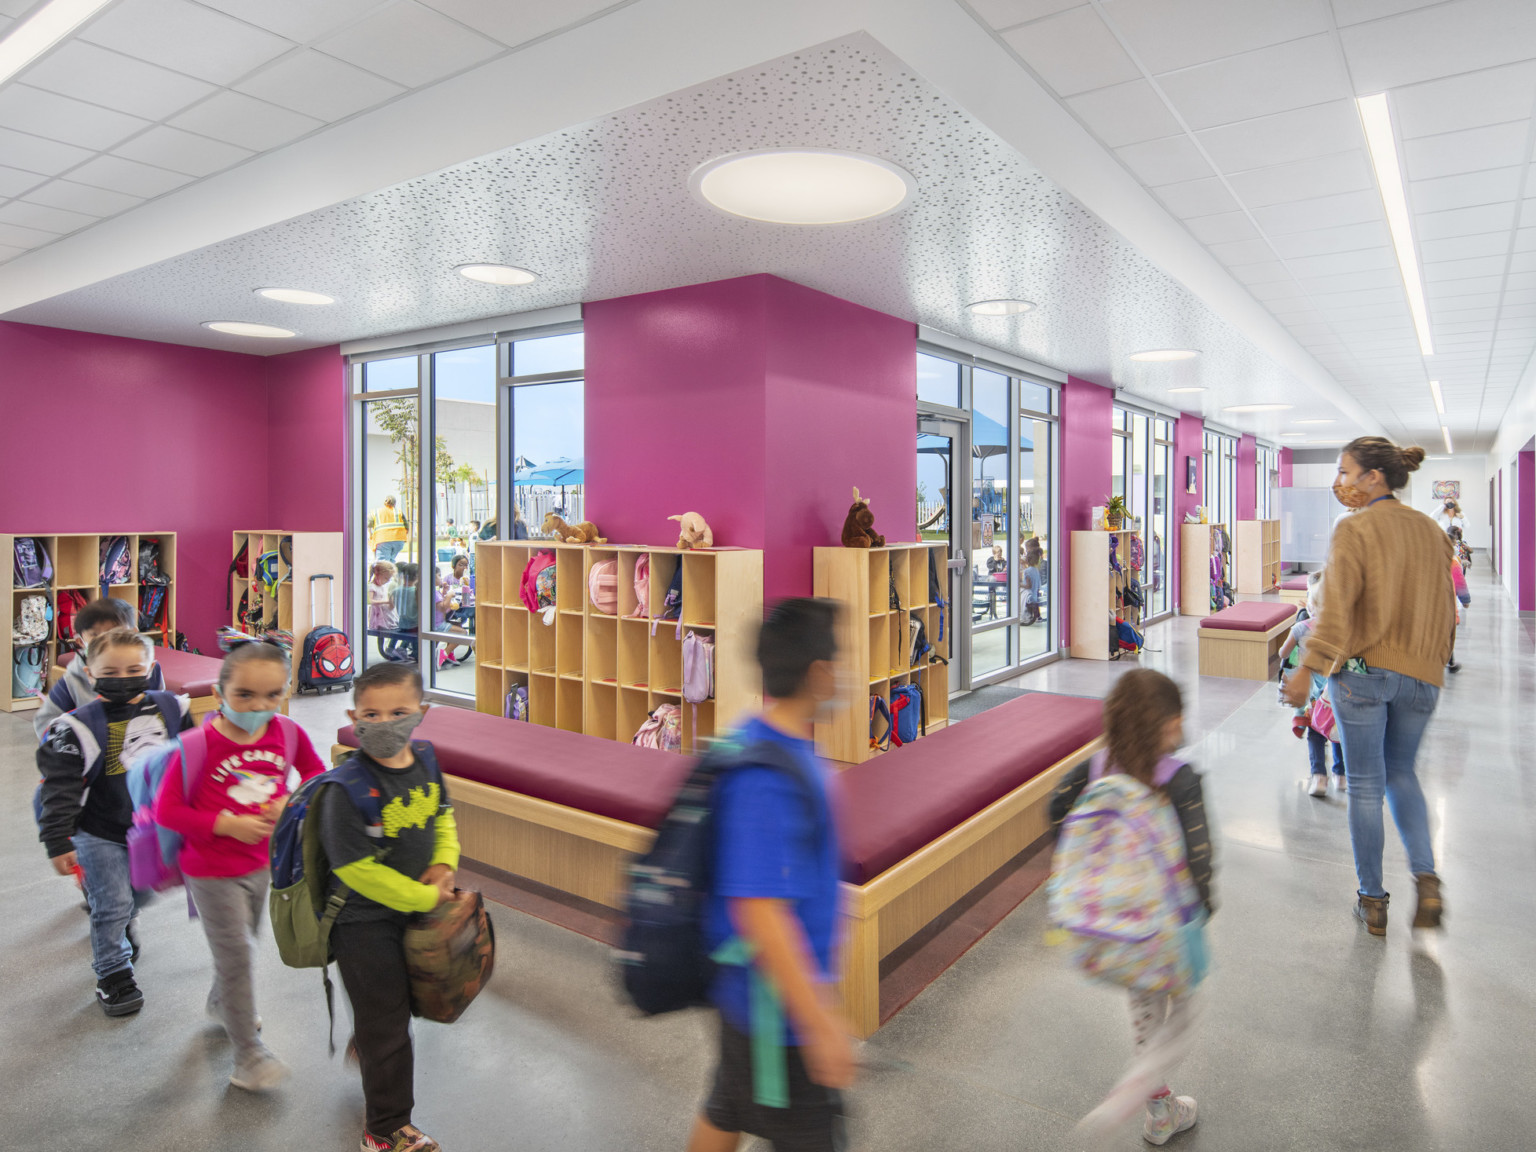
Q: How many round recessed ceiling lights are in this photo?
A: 11